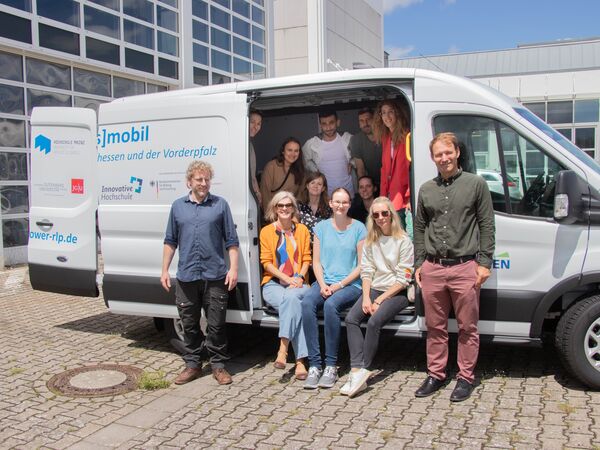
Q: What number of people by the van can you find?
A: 12